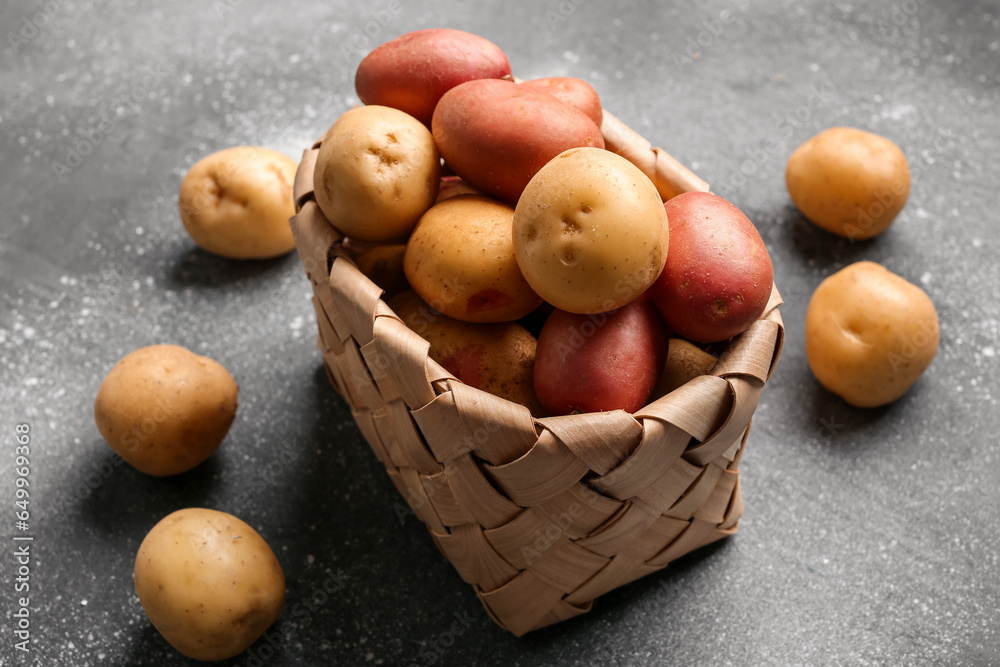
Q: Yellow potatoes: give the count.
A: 11